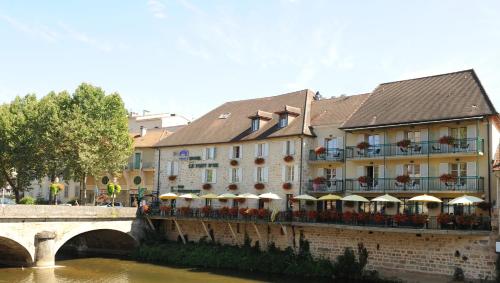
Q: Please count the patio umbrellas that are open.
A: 12